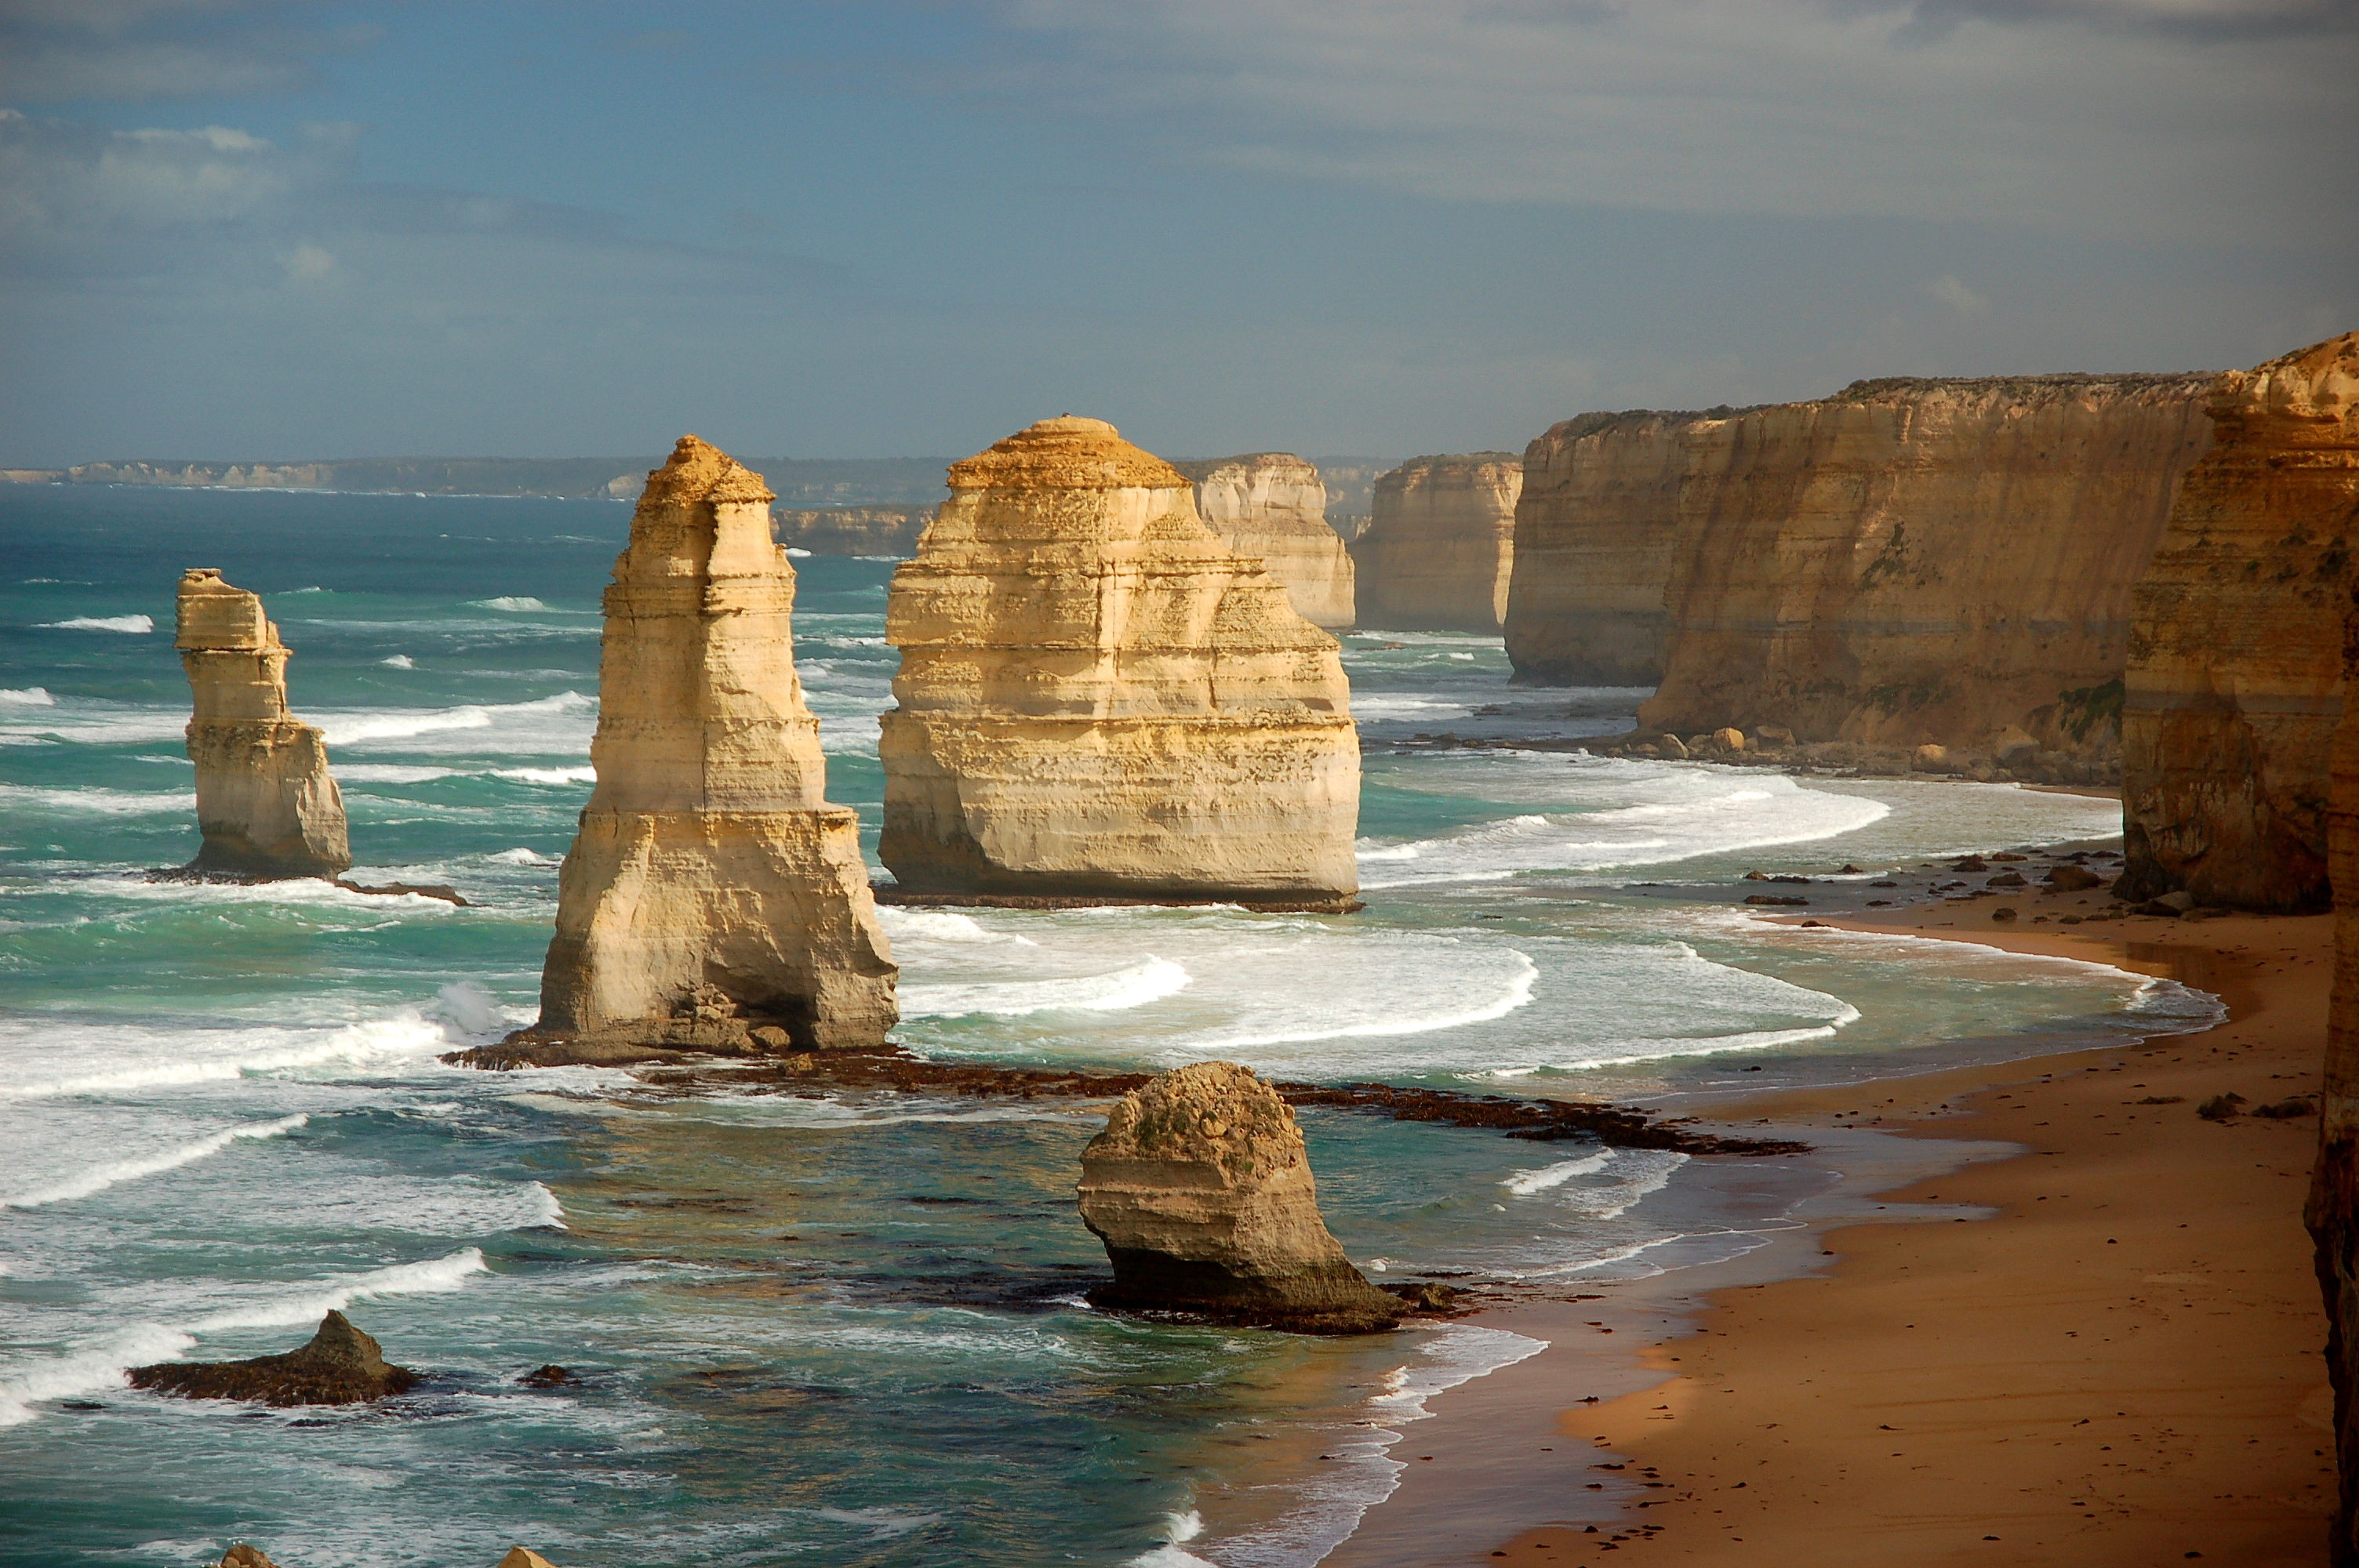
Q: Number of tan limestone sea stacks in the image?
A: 4